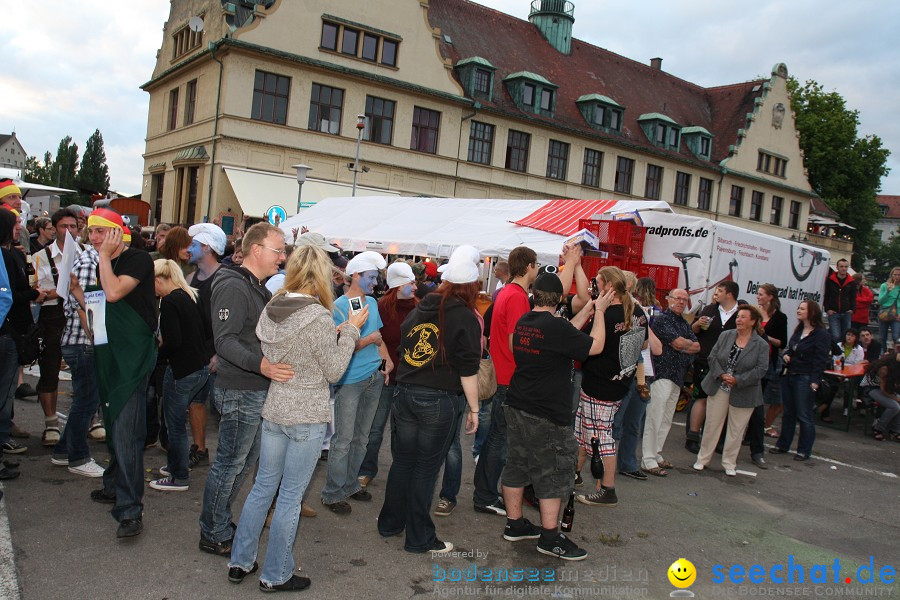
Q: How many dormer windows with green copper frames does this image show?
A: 5